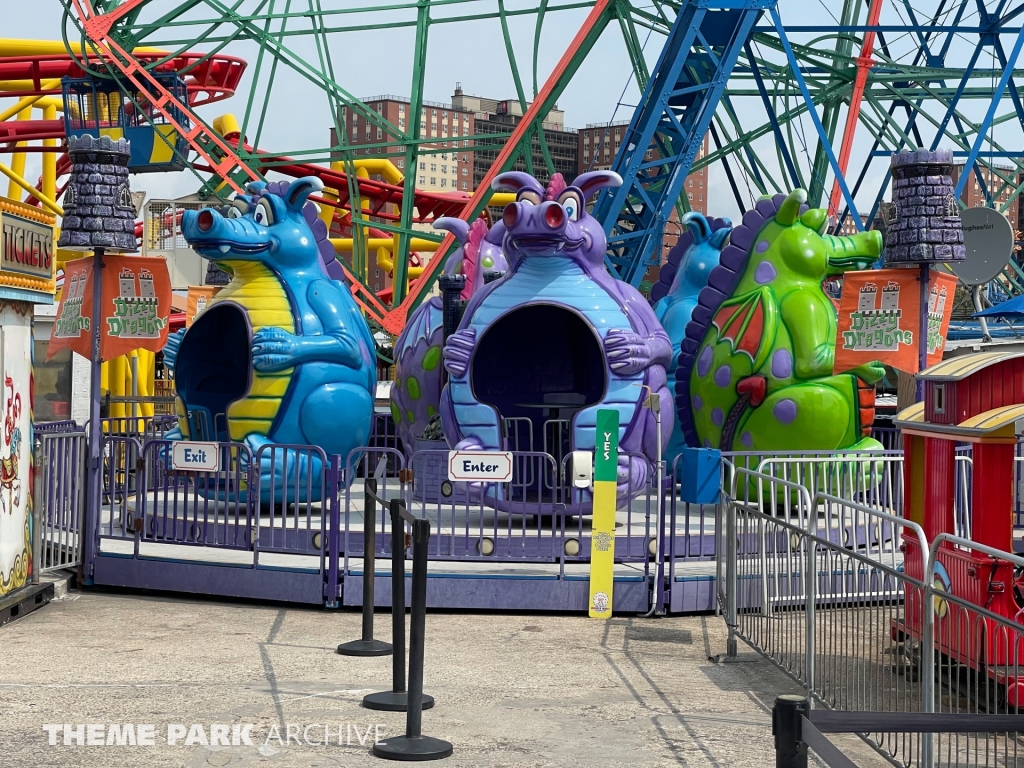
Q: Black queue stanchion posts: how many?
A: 4